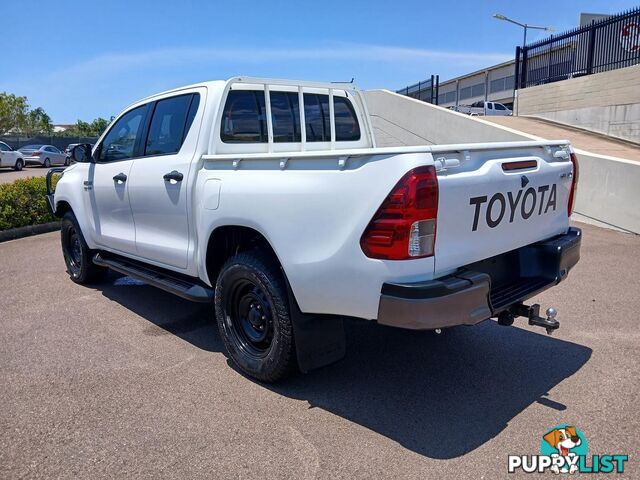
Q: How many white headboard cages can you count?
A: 1